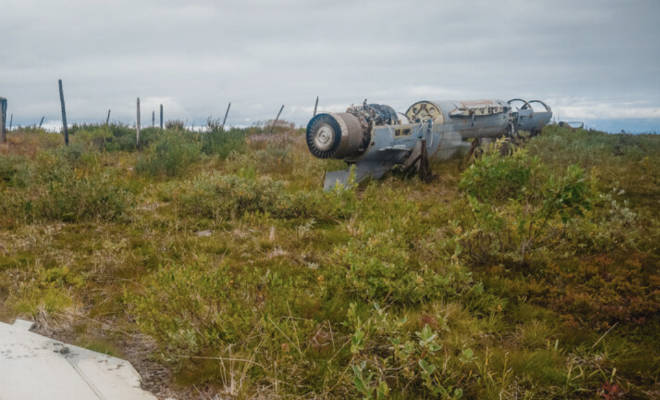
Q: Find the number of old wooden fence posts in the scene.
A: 11